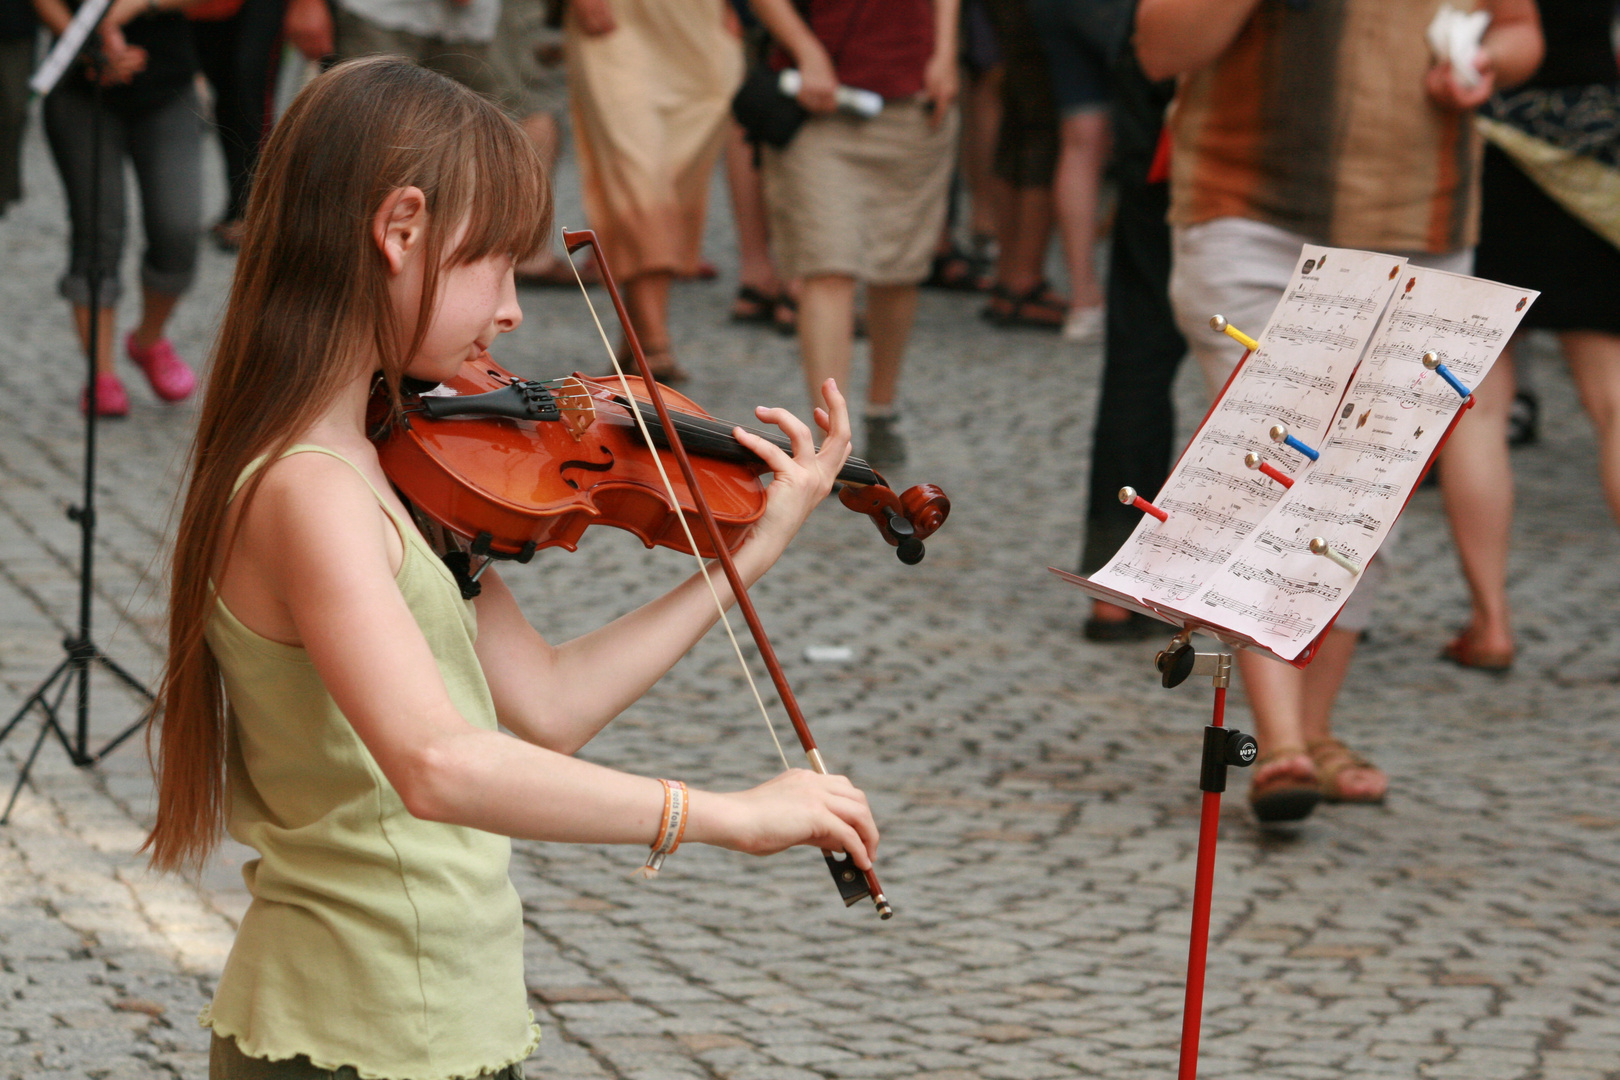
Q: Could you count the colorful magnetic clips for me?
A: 6